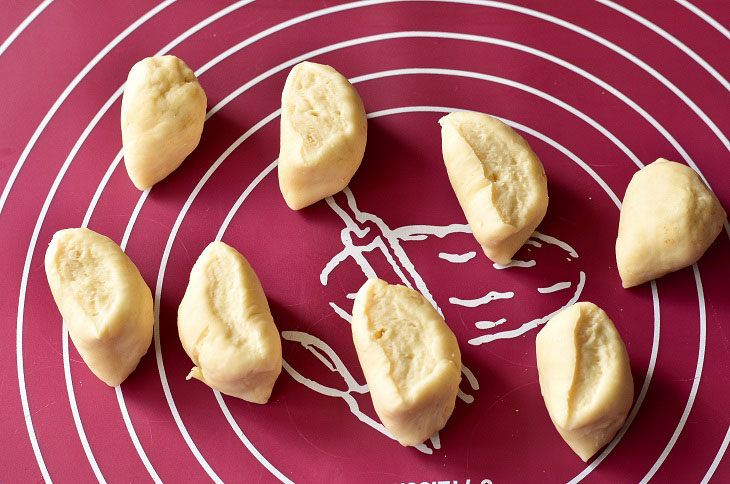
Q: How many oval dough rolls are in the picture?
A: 8